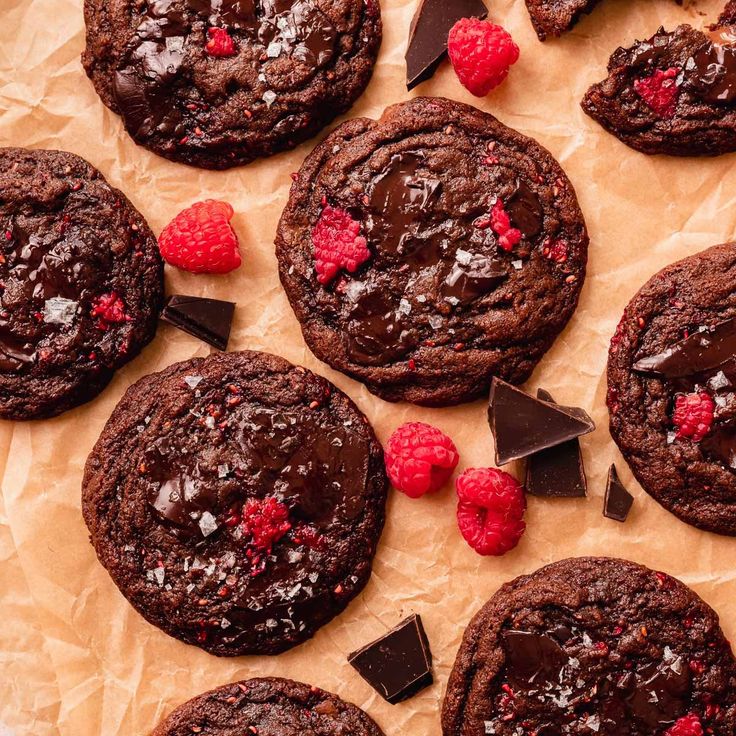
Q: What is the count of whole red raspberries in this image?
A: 4